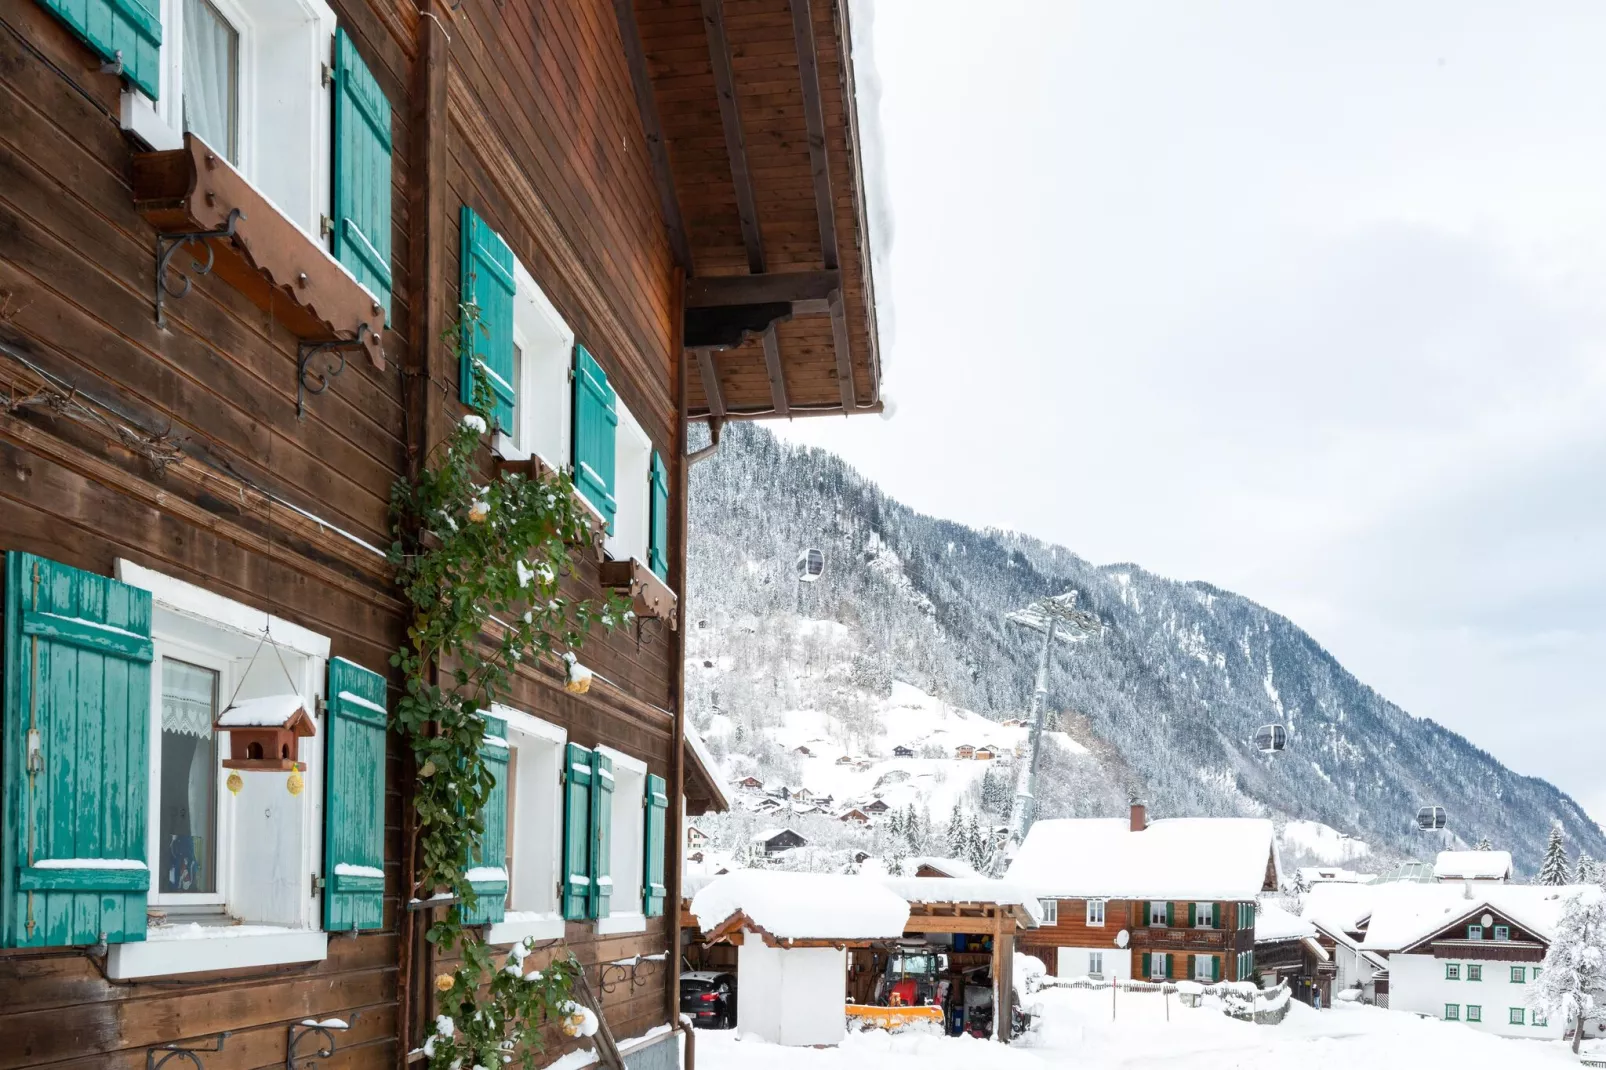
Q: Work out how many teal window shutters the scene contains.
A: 12